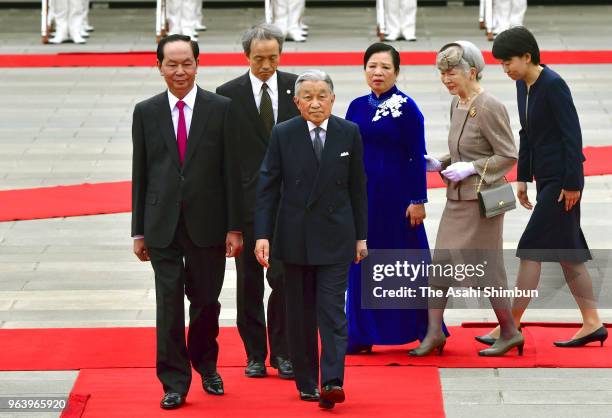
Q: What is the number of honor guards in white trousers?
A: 5